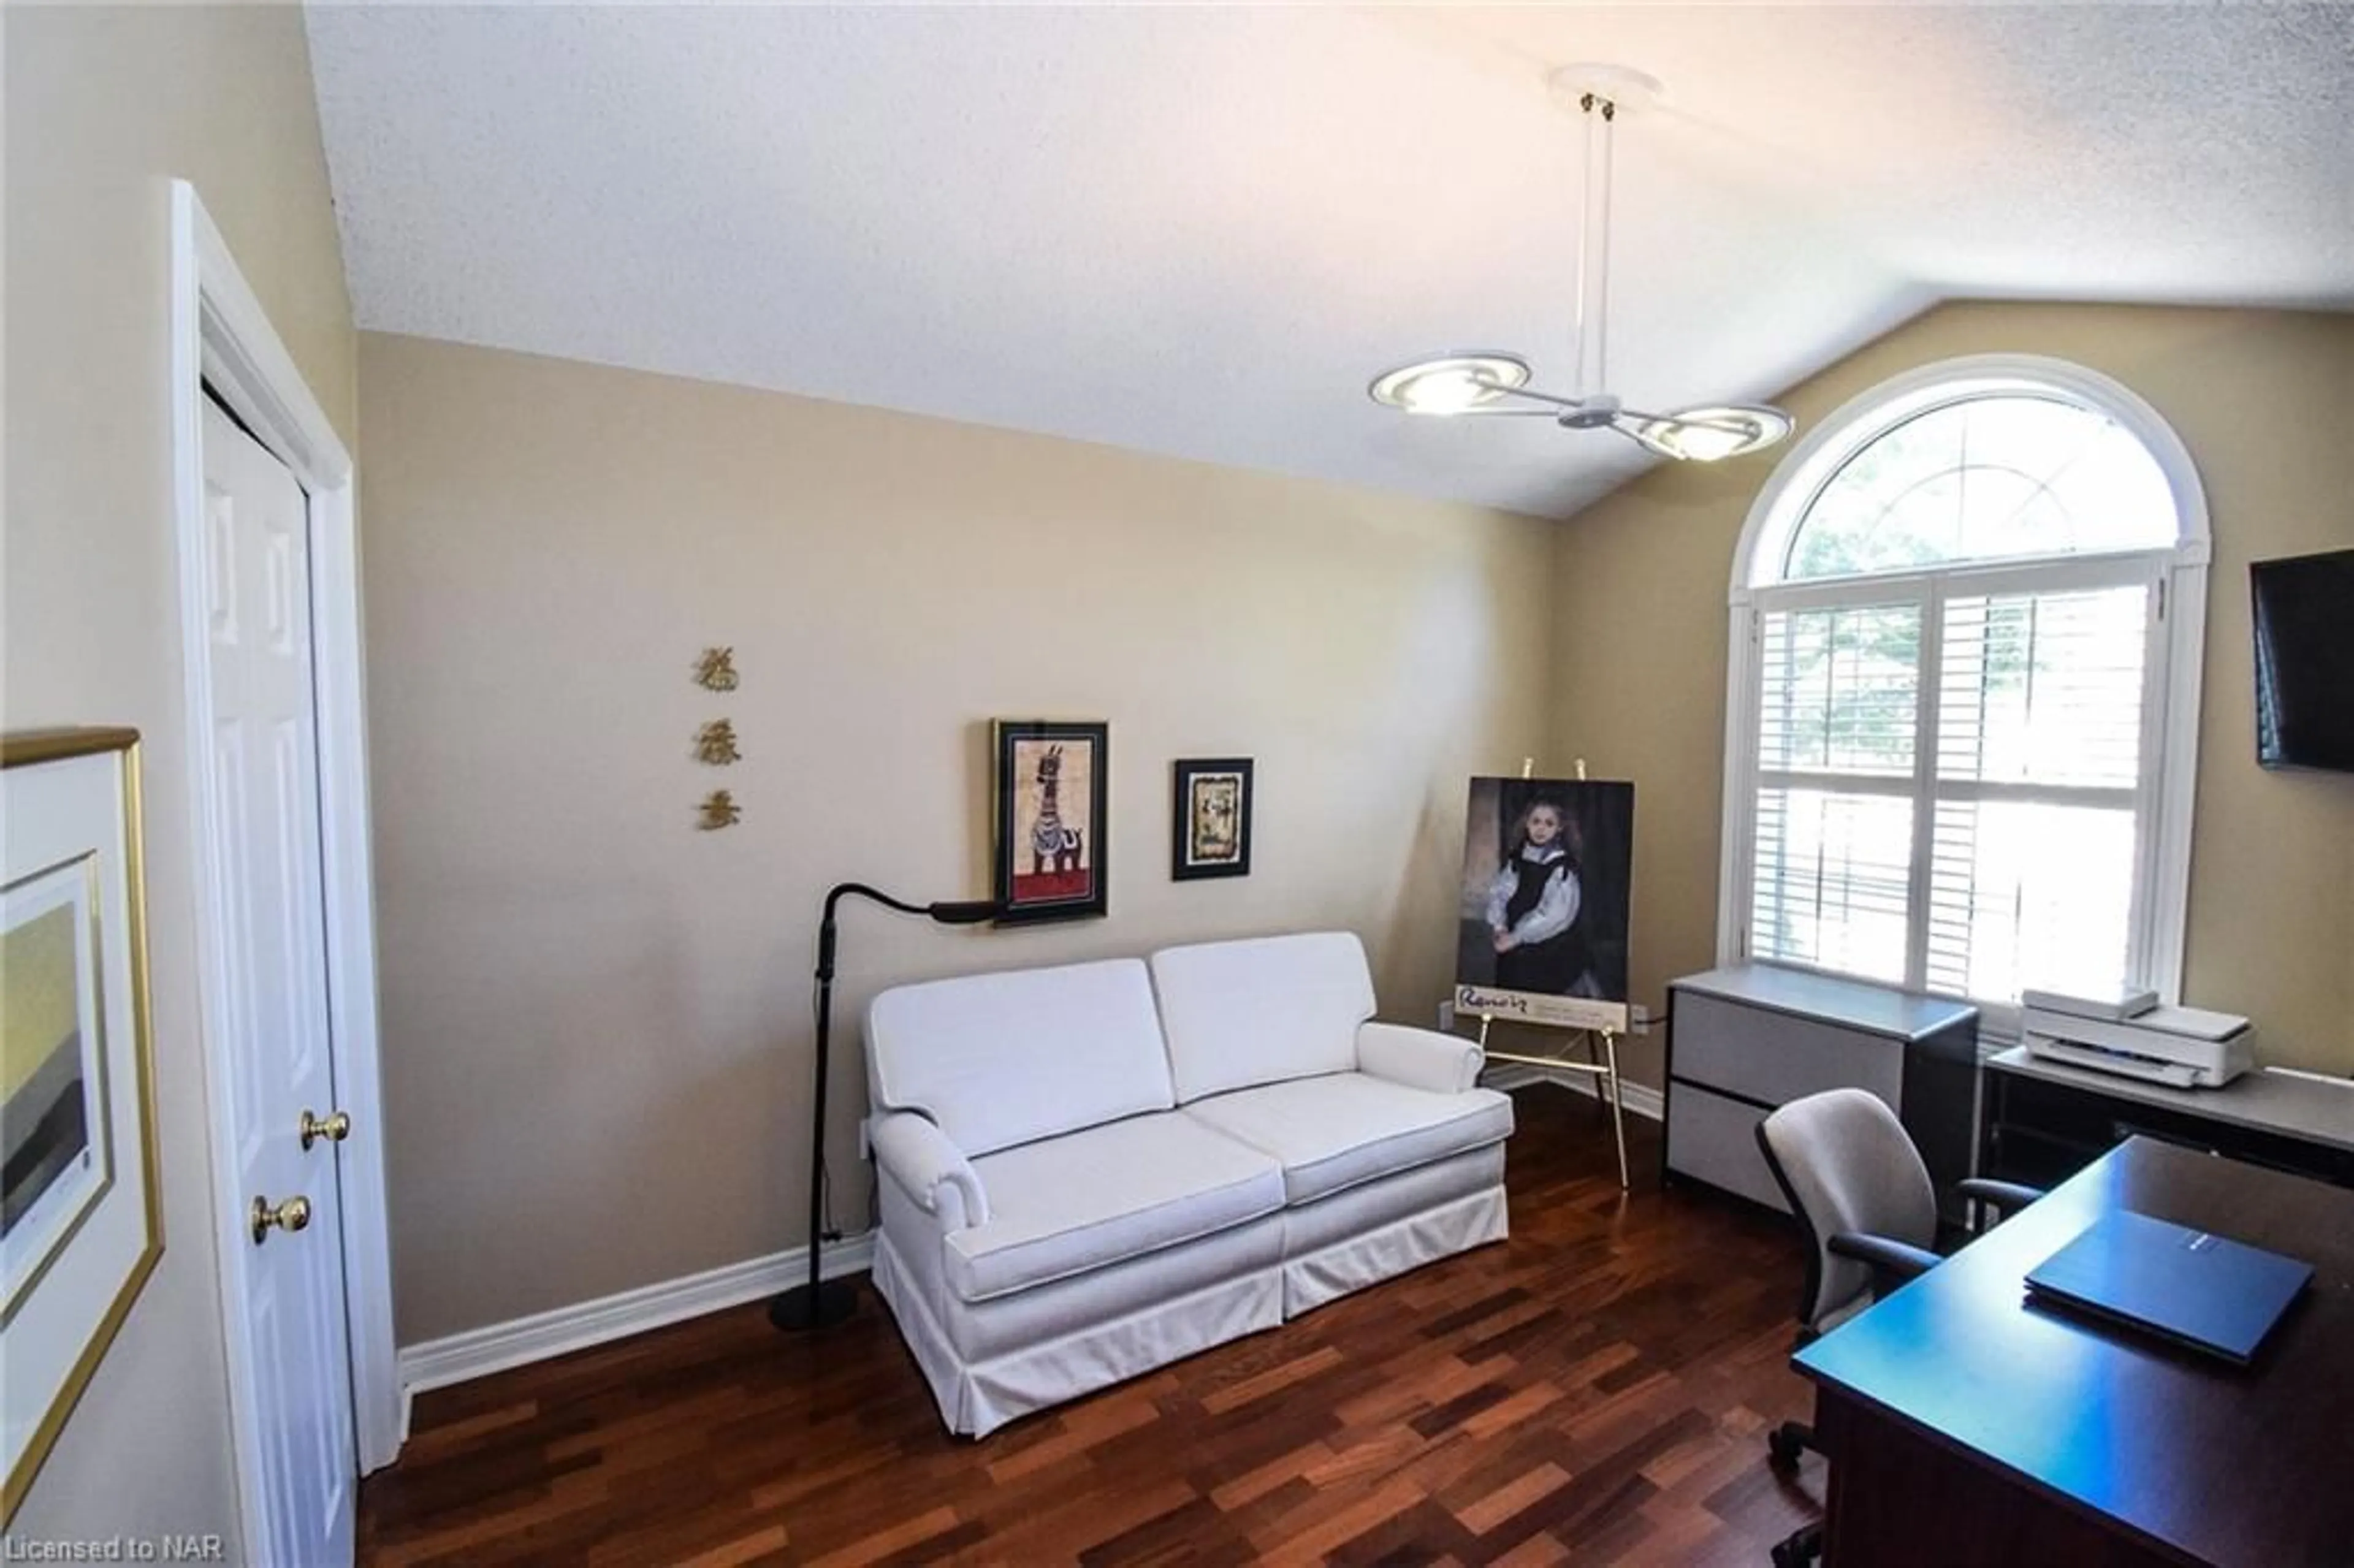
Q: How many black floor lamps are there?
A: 1